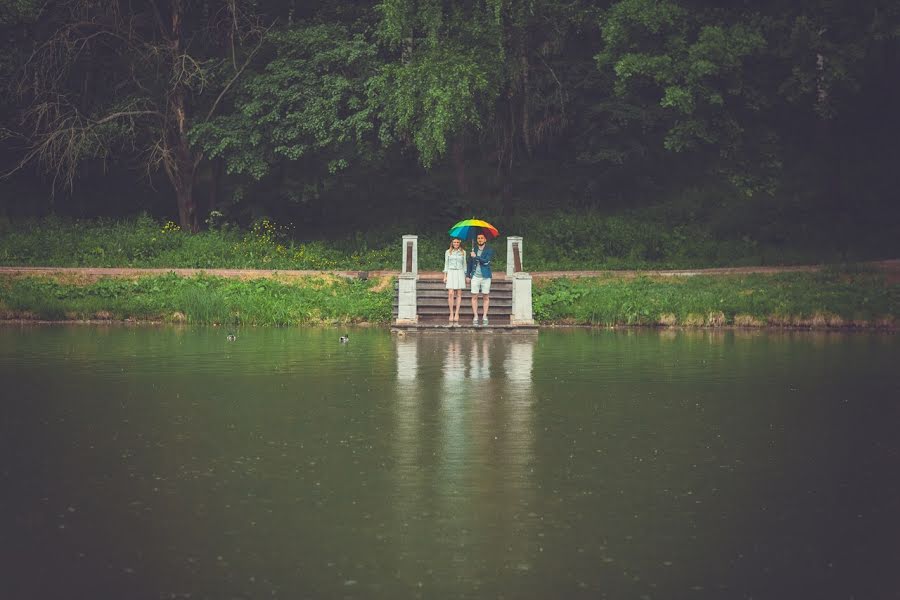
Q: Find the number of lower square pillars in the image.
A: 2